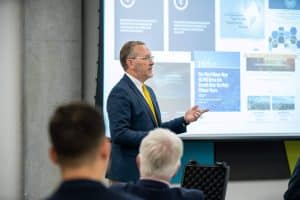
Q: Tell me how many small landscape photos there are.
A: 2